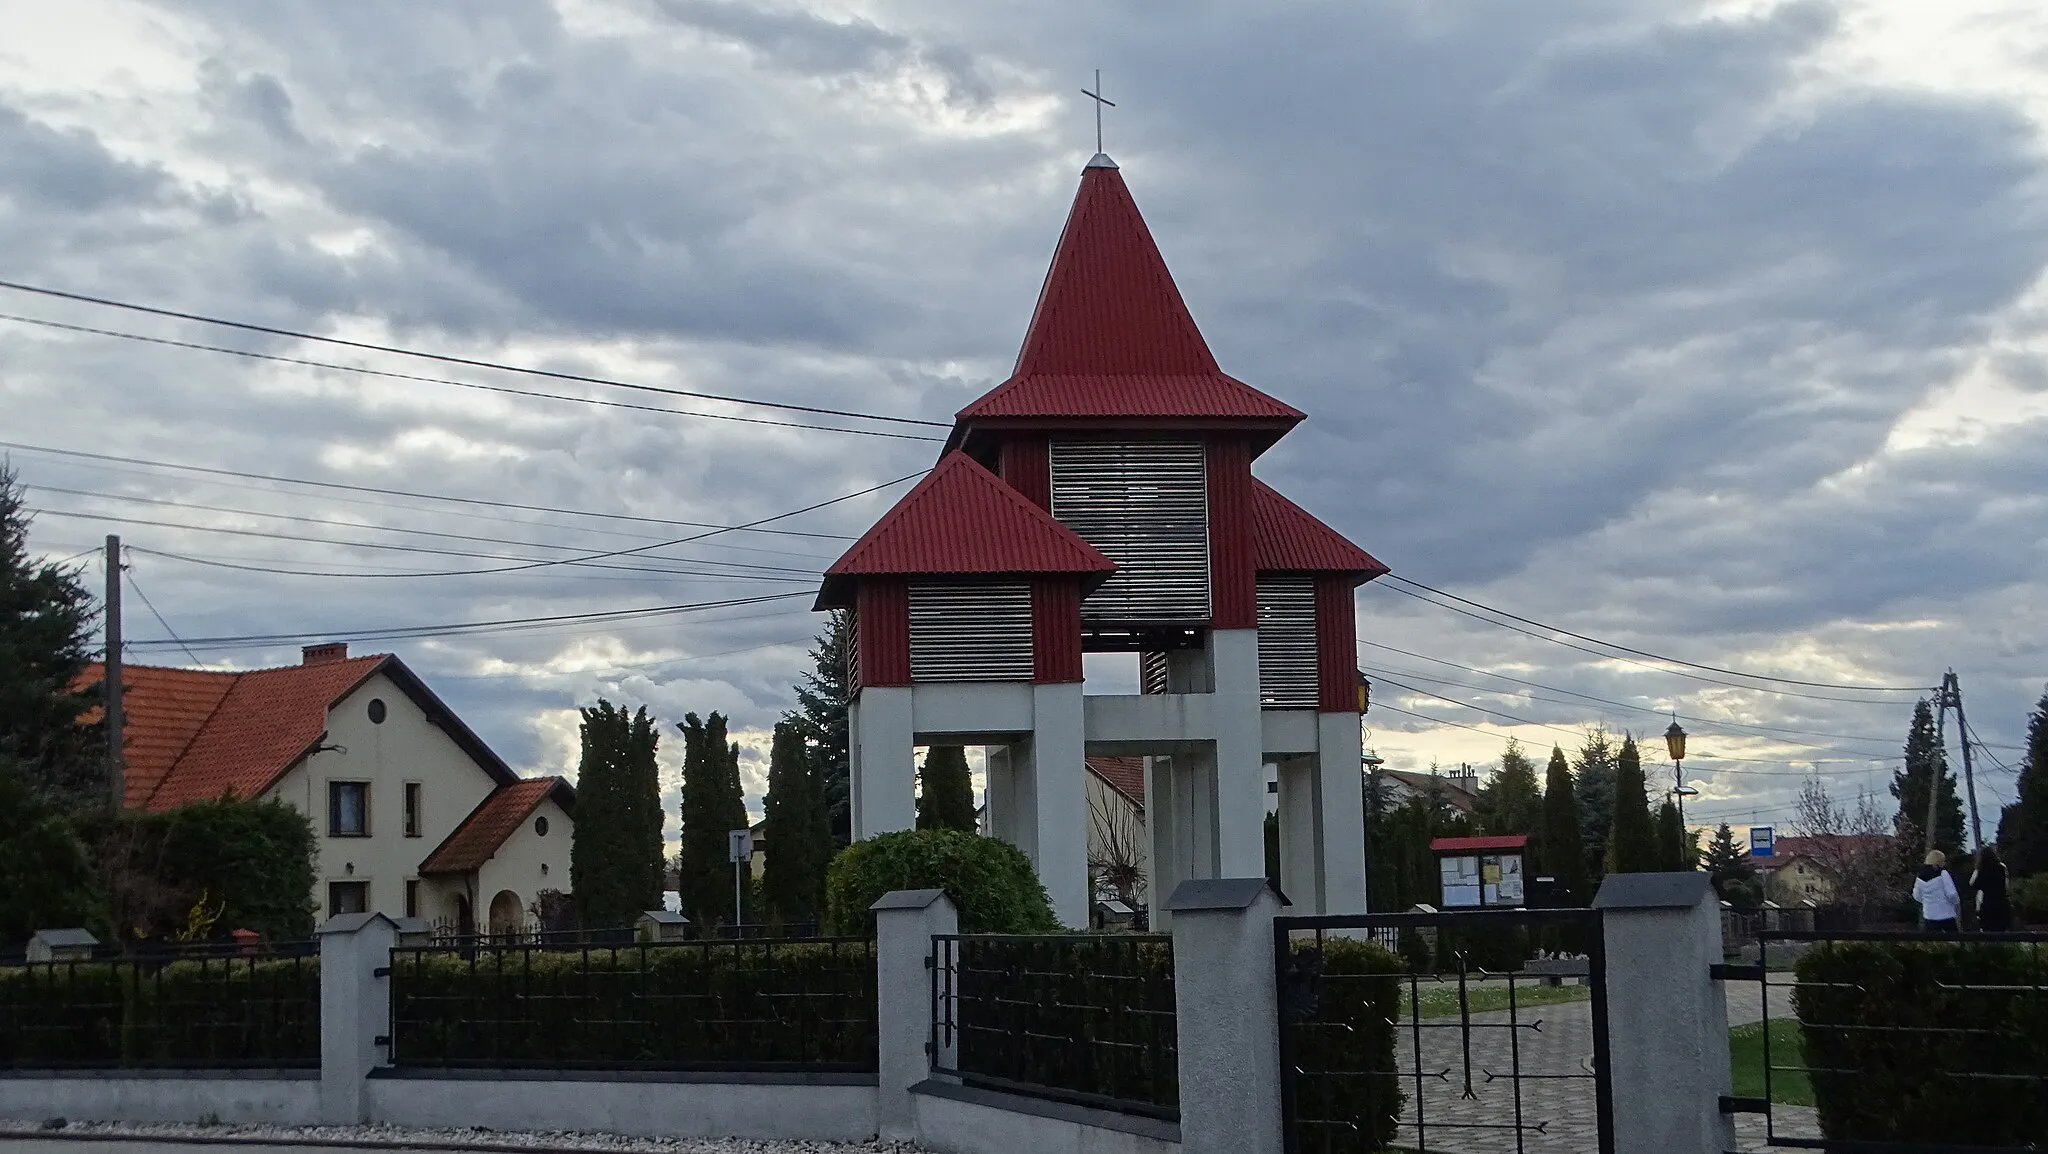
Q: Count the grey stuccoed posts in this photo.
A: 4